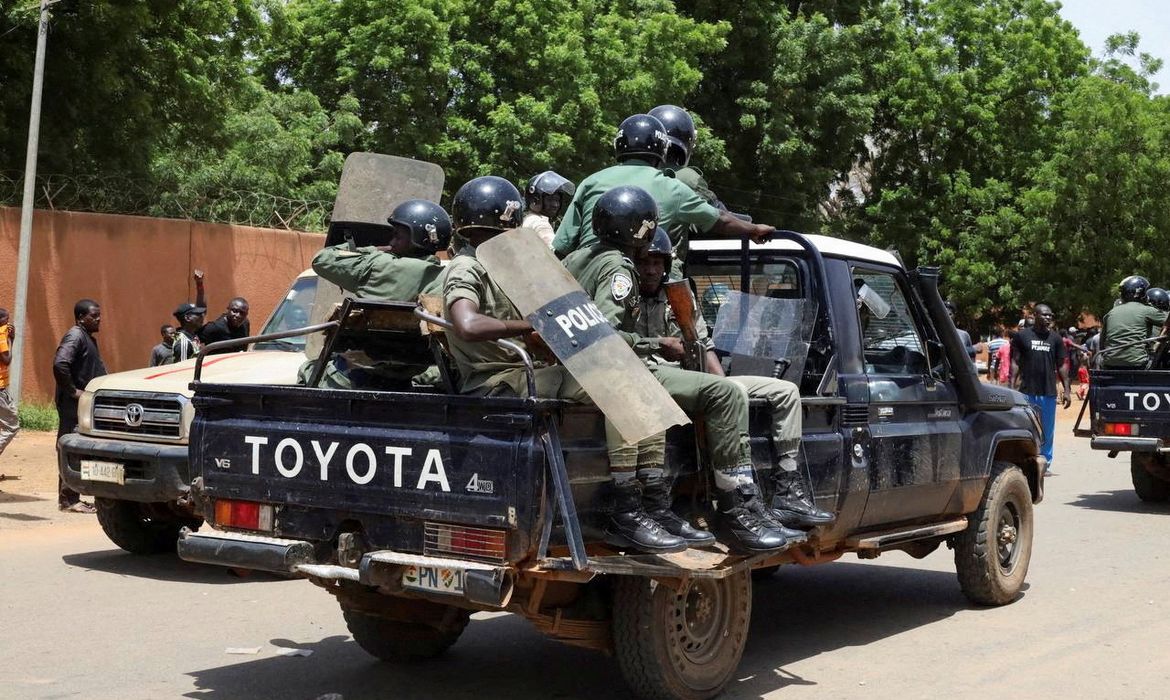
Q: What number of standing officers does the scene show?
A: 2